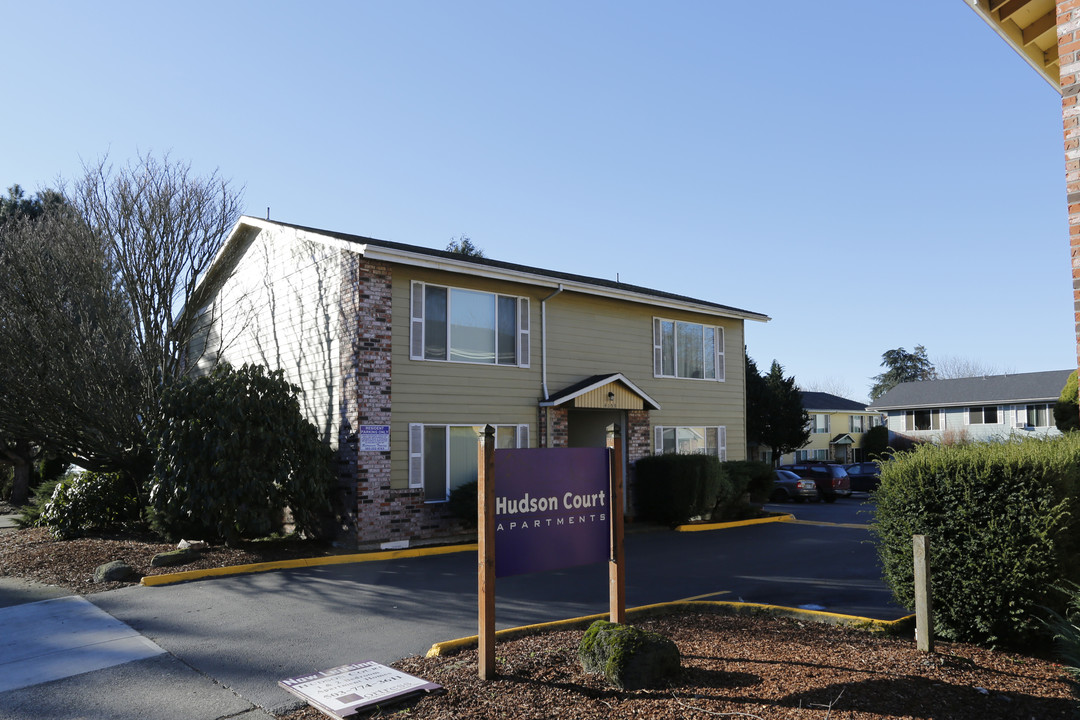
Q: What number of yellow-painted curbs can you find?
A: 3